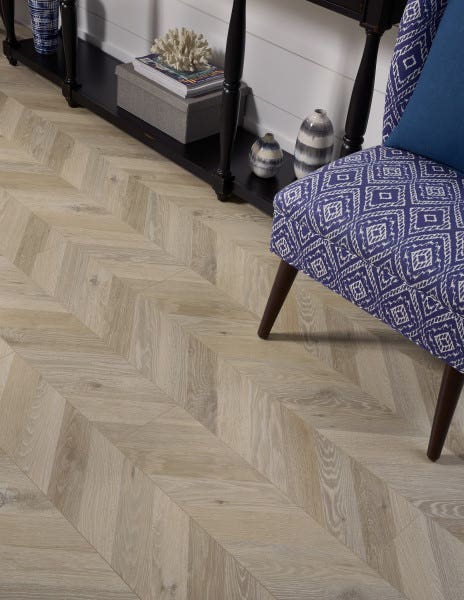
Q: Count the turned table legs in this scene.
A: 4